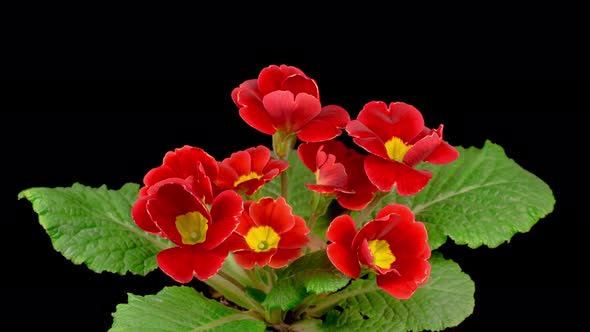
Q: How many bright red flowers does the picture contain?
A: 8